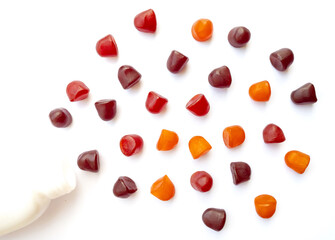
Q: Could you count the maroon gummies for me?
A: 12